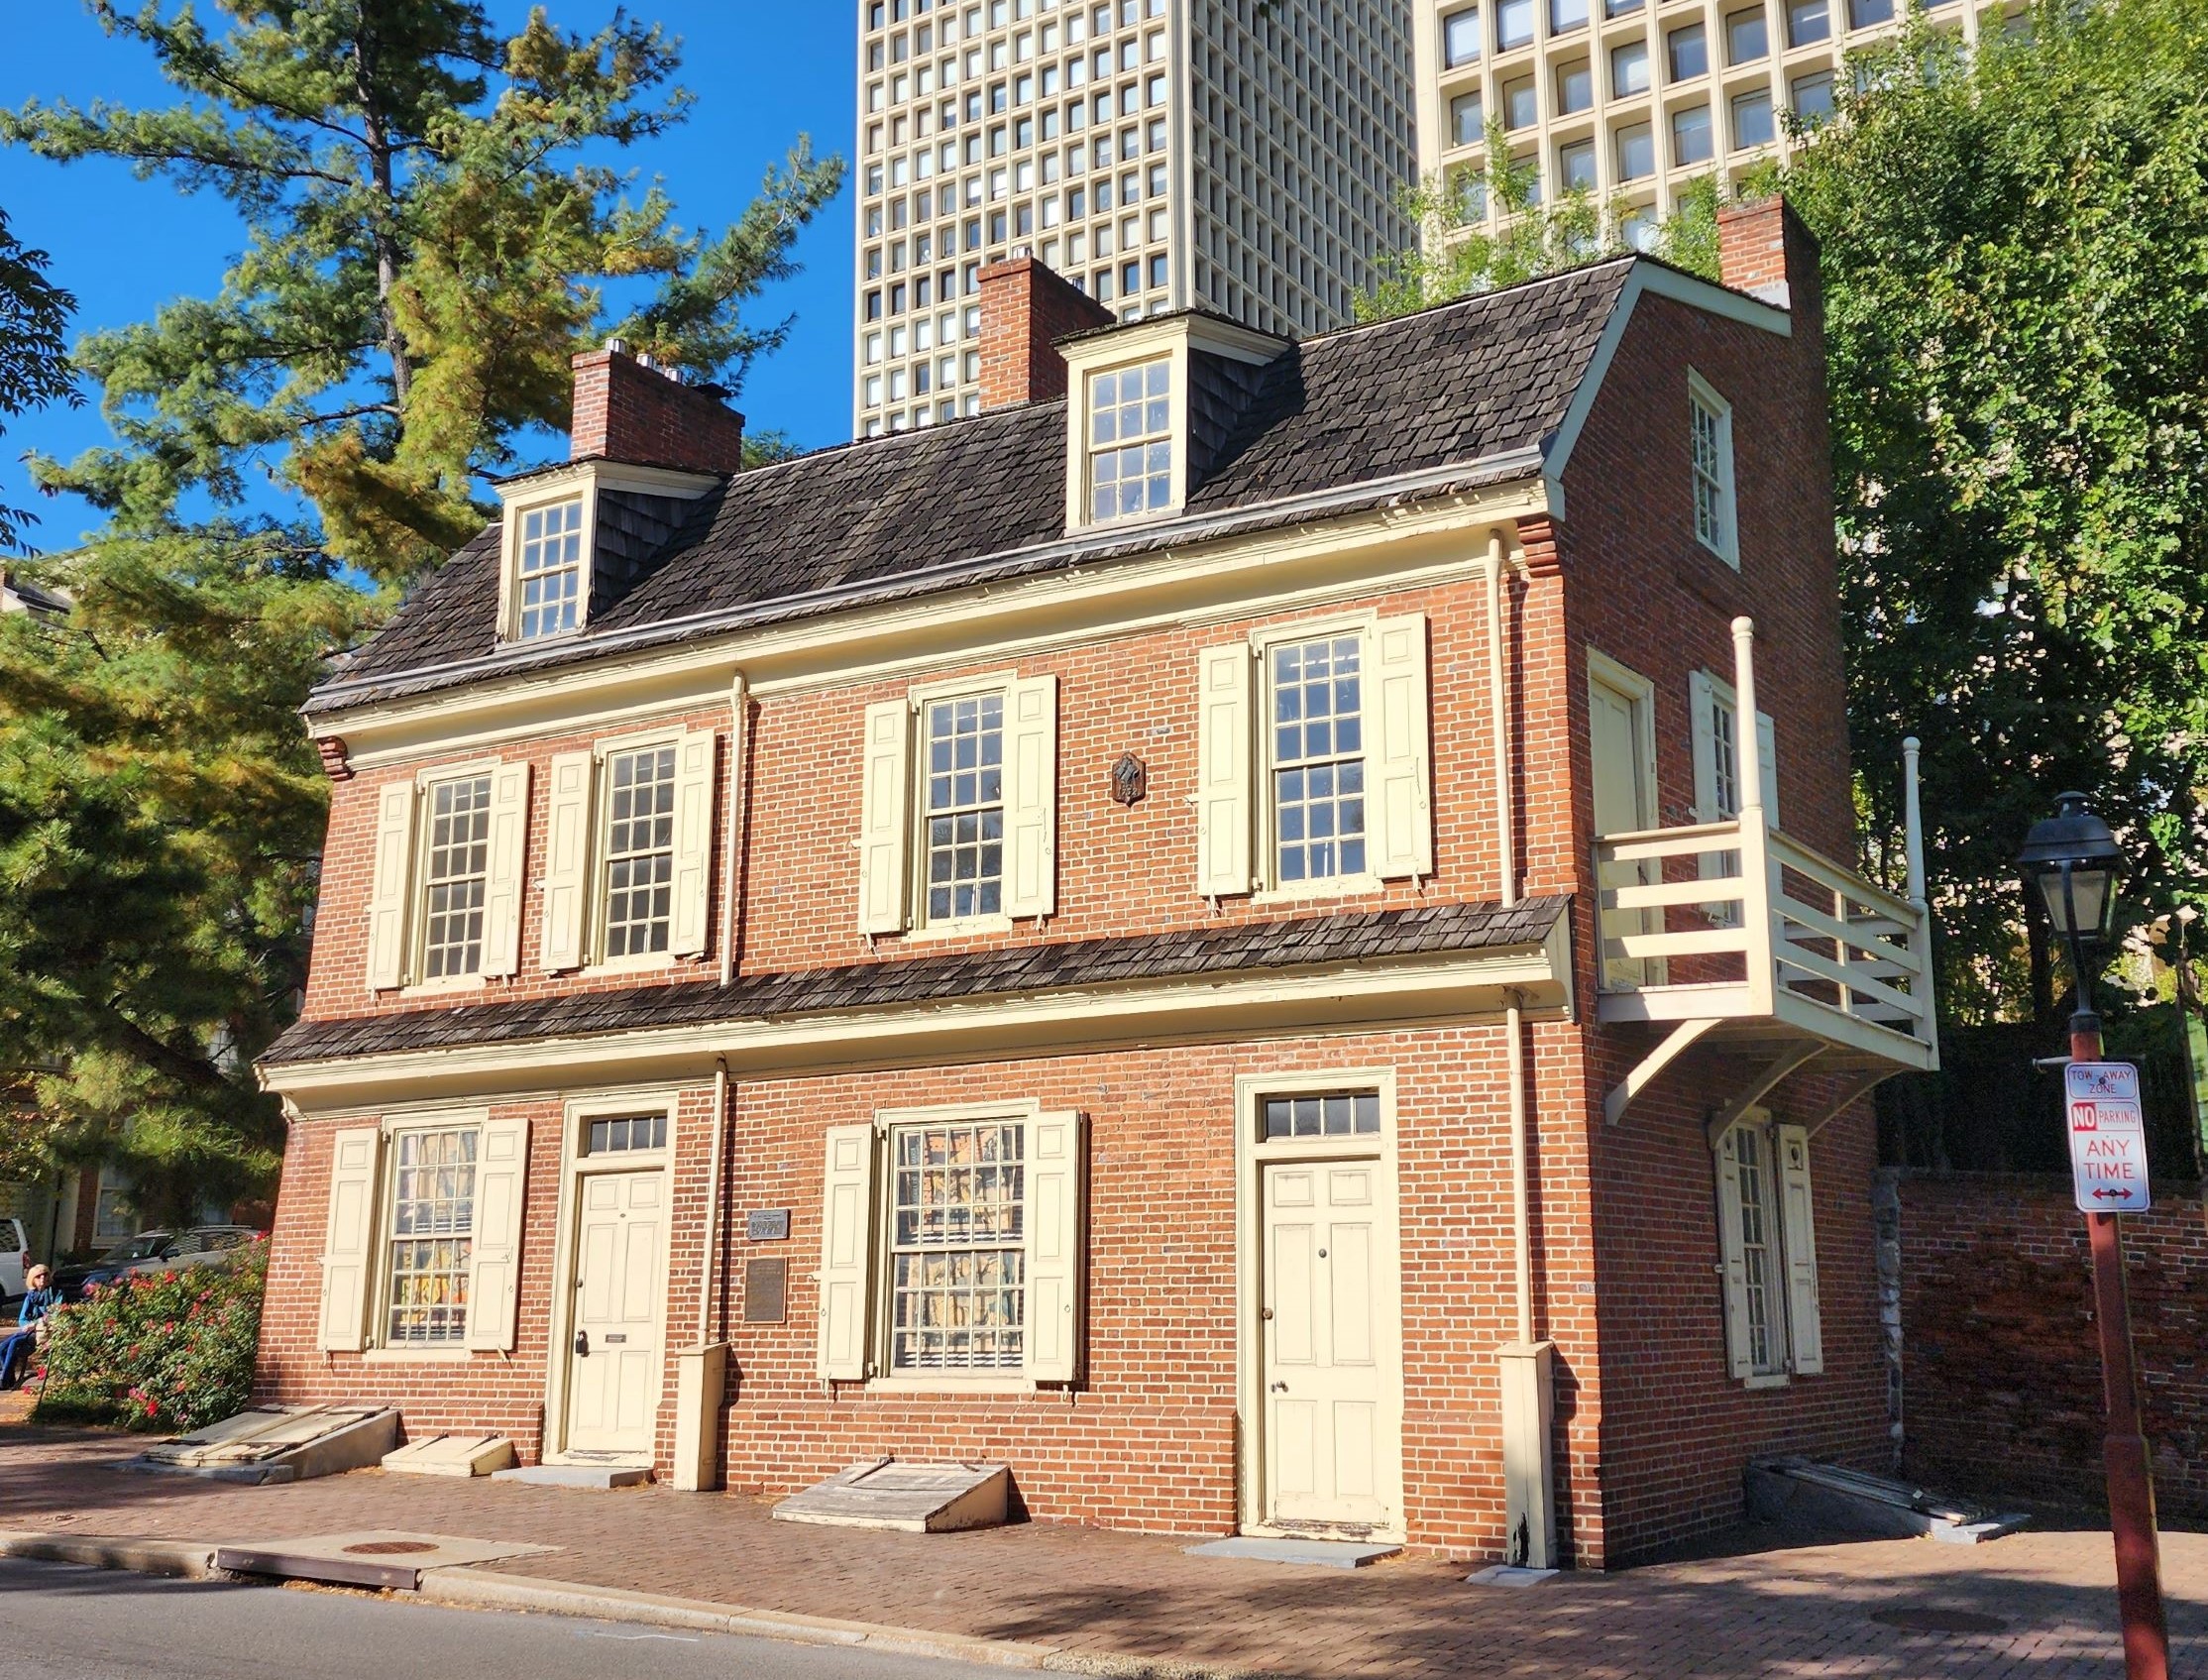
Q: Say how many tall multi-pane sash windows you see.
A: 11